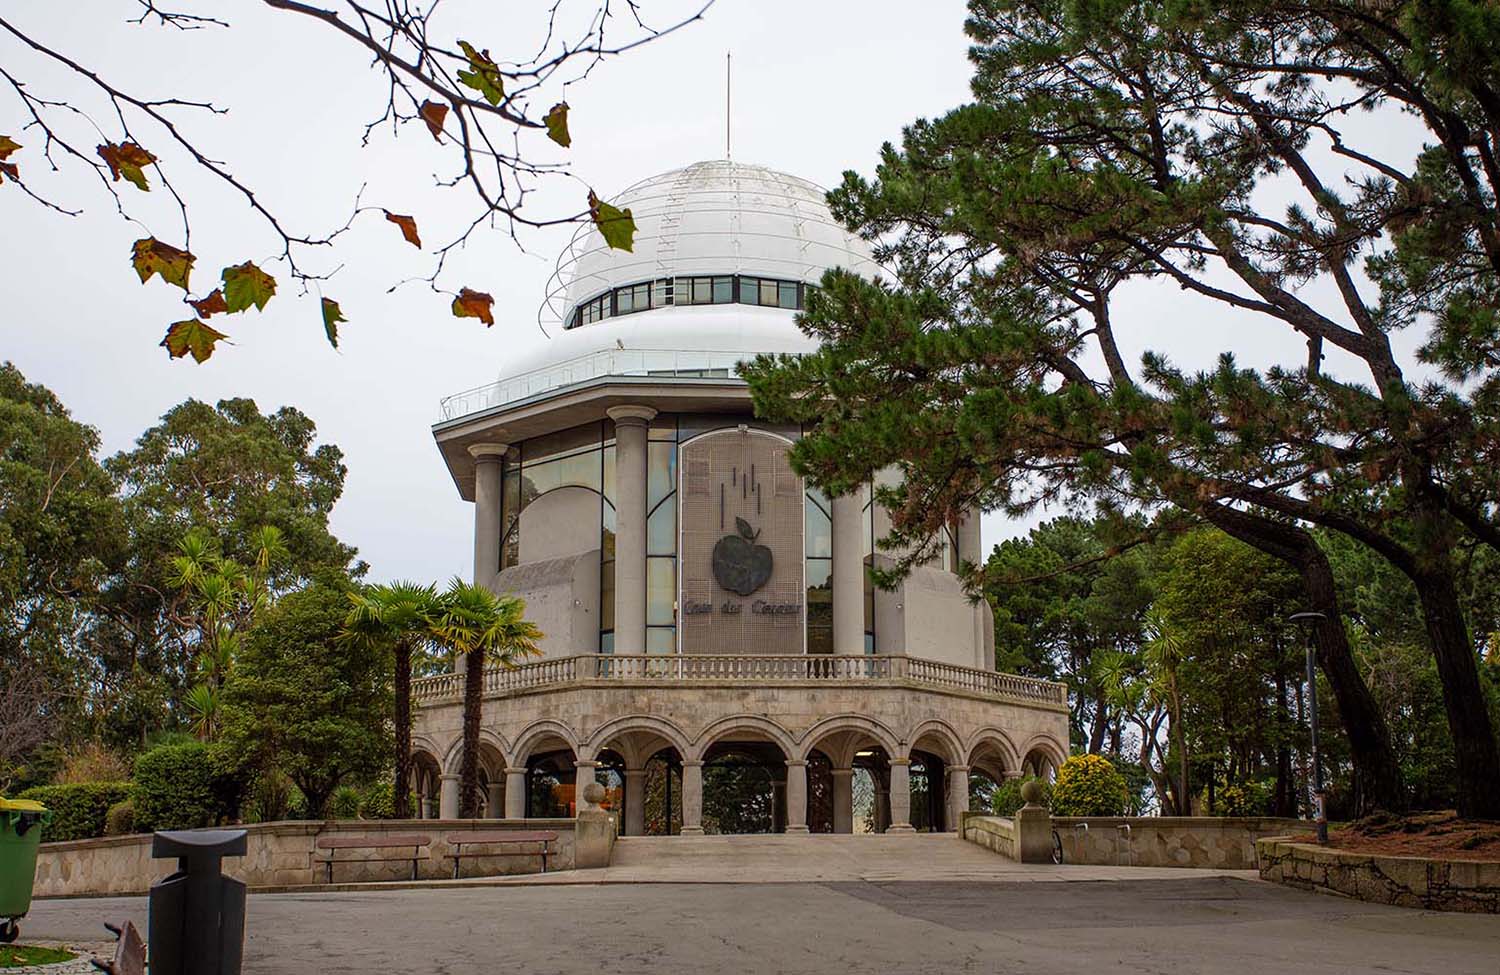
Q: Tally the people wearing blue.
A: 0